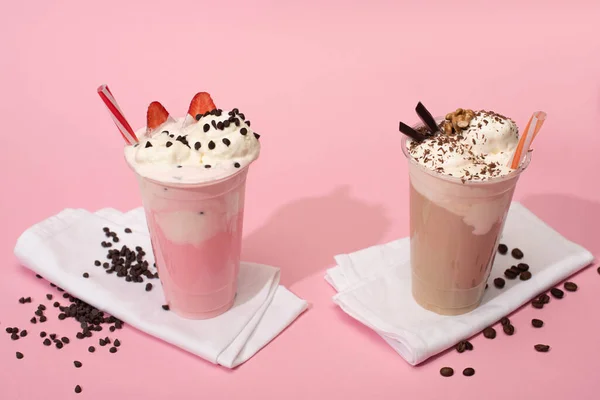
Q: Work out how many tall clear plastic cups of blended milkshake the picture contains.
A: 2